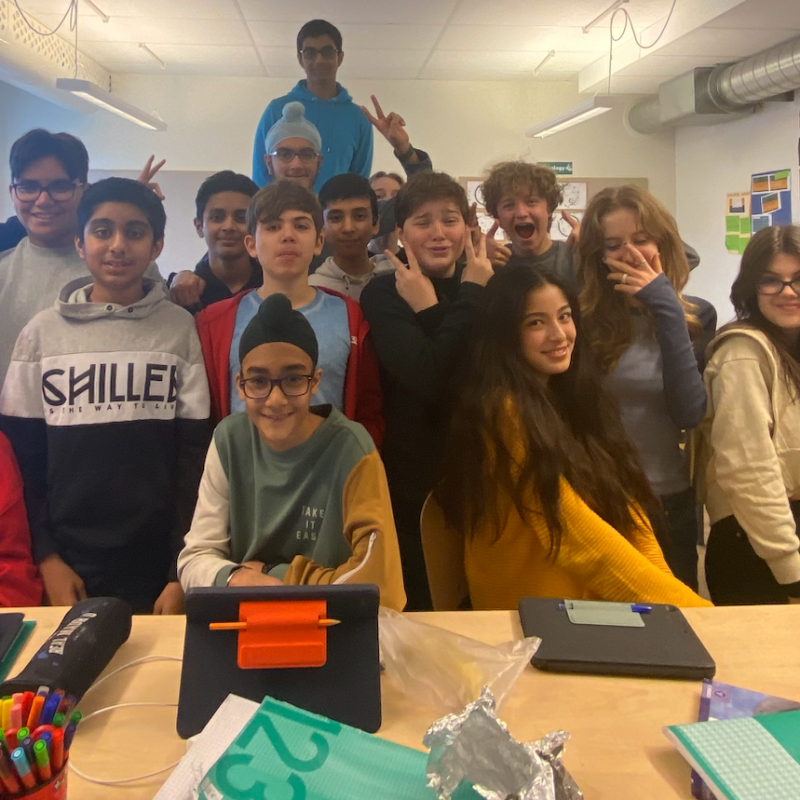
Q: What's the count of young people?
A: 14